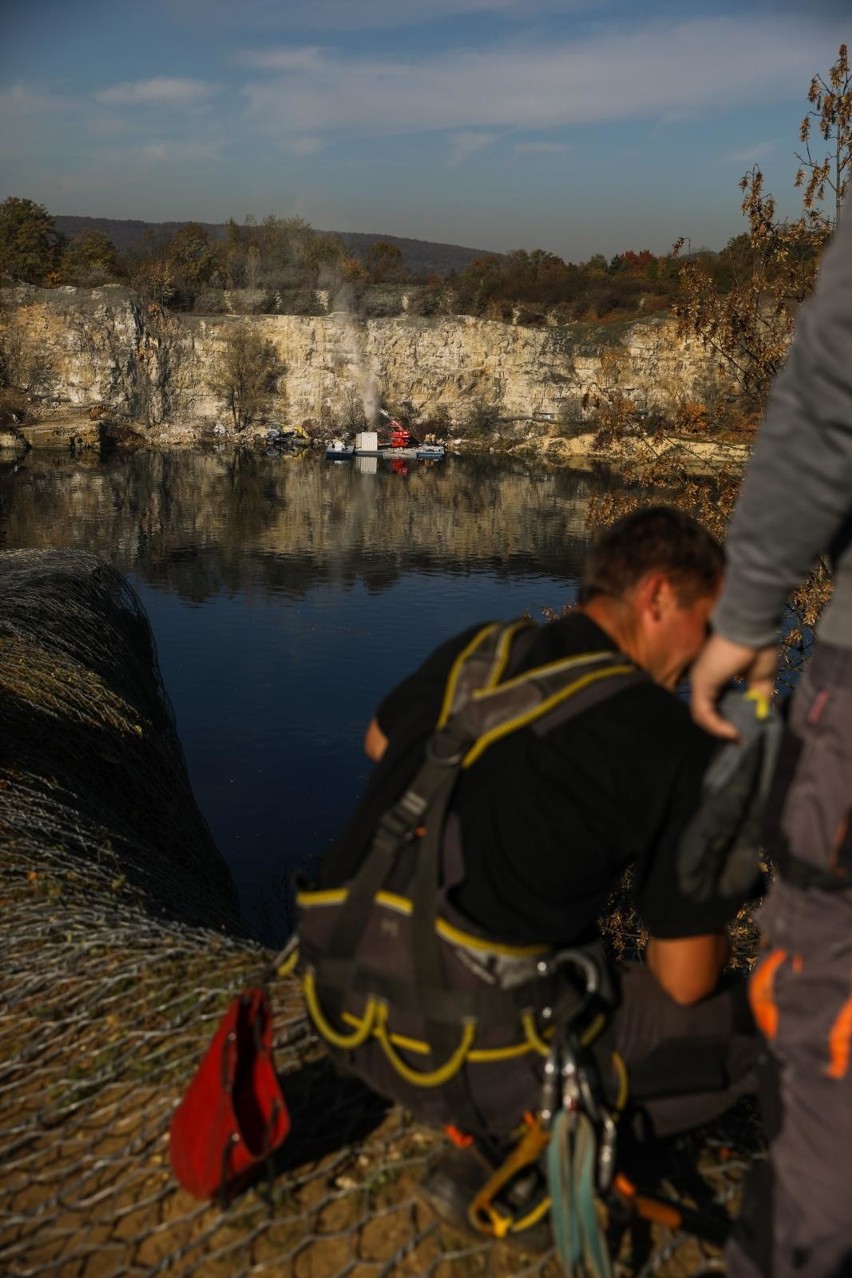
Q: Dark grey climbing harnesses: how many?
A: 1